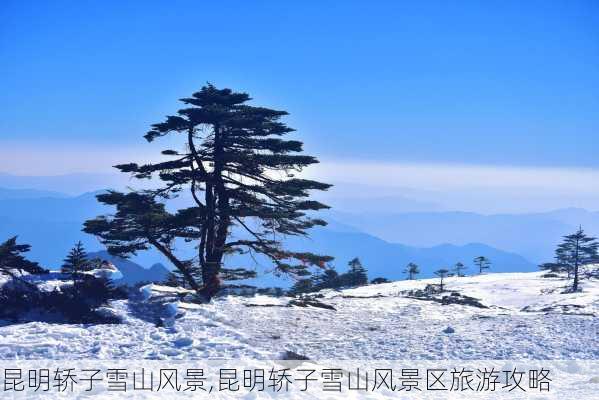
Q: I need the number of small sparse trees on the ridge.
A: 4